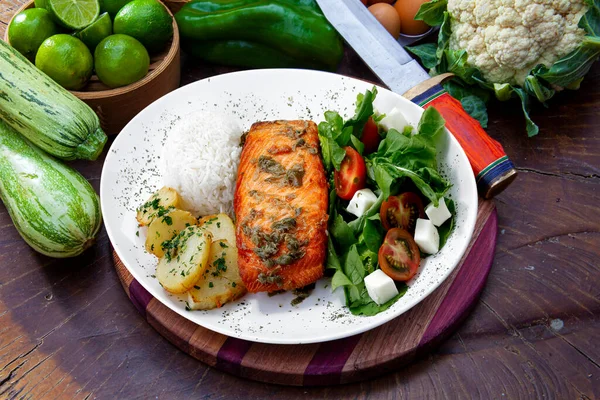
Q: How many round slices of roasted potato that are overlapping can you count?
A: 5